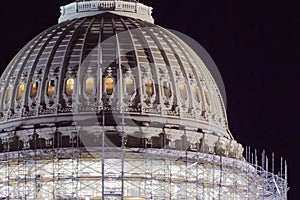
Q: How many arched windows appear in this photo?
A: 13